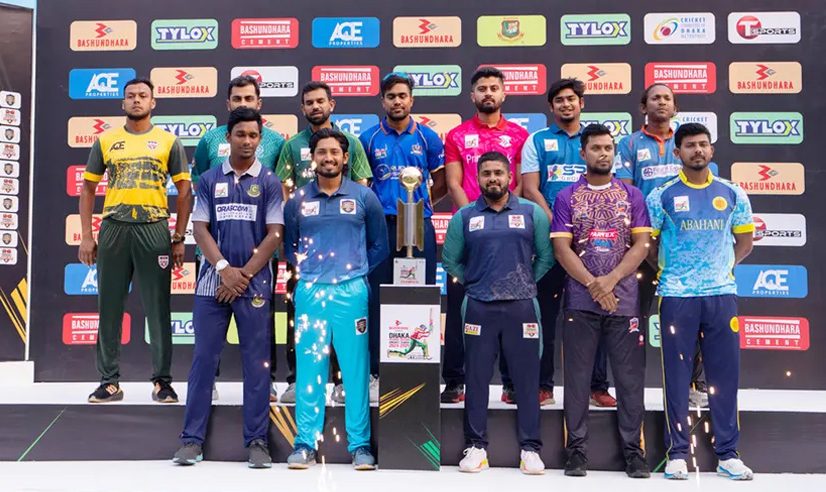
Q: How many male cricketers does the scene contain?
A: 12